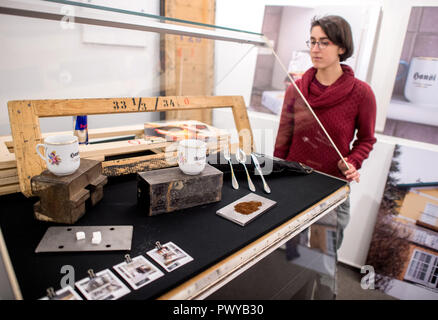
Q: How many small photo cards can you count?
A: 4